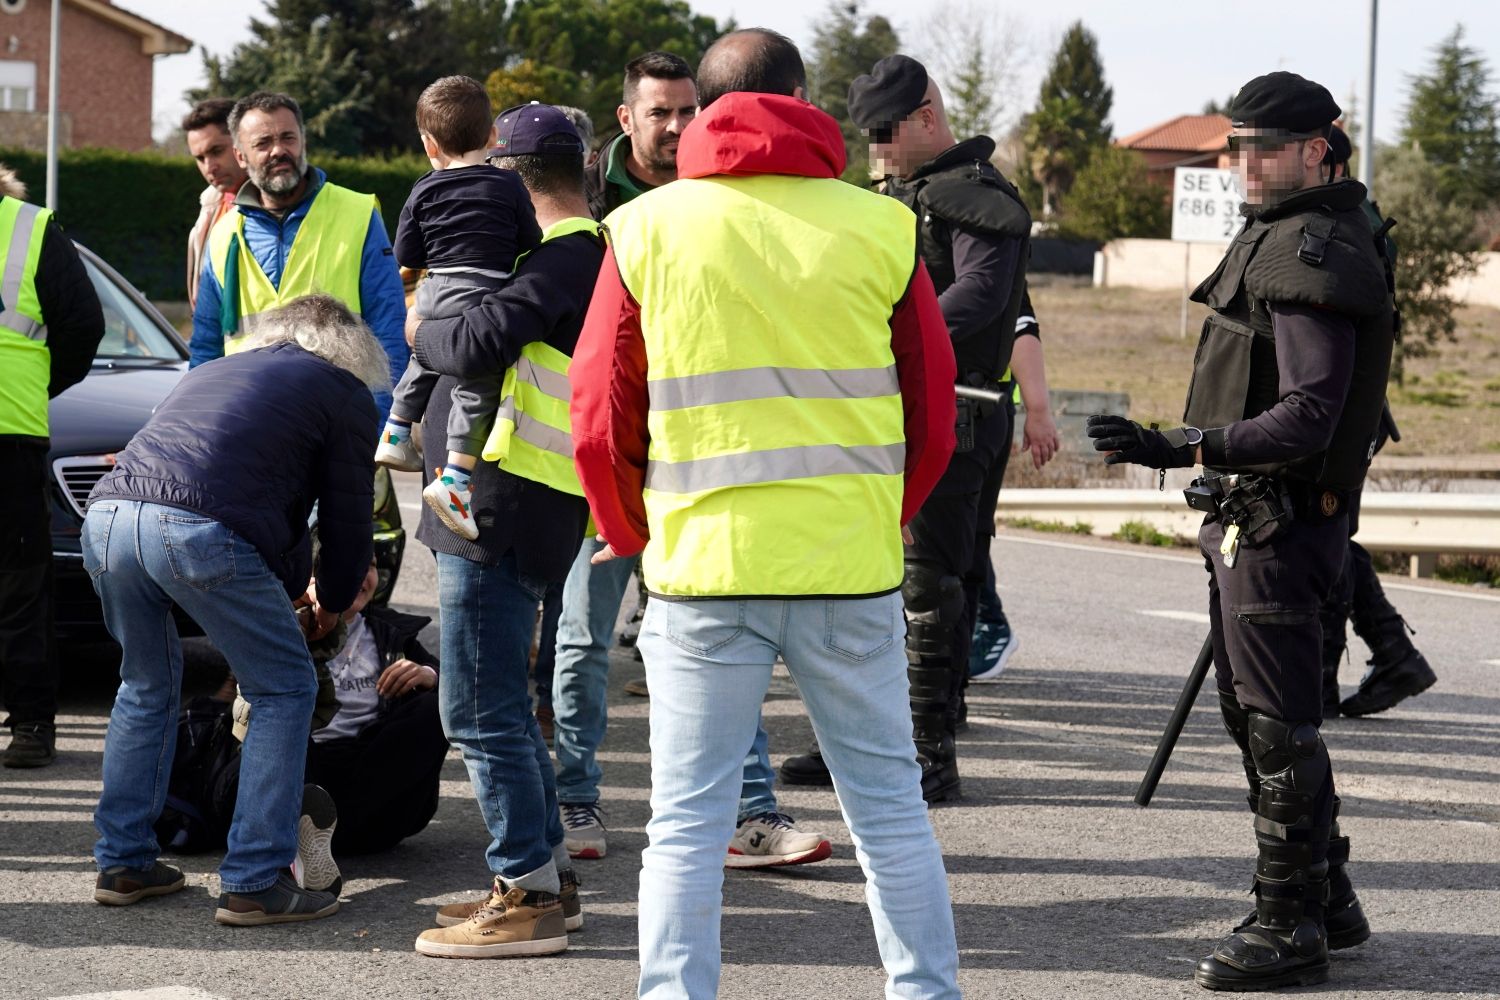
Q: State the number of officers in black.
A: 3